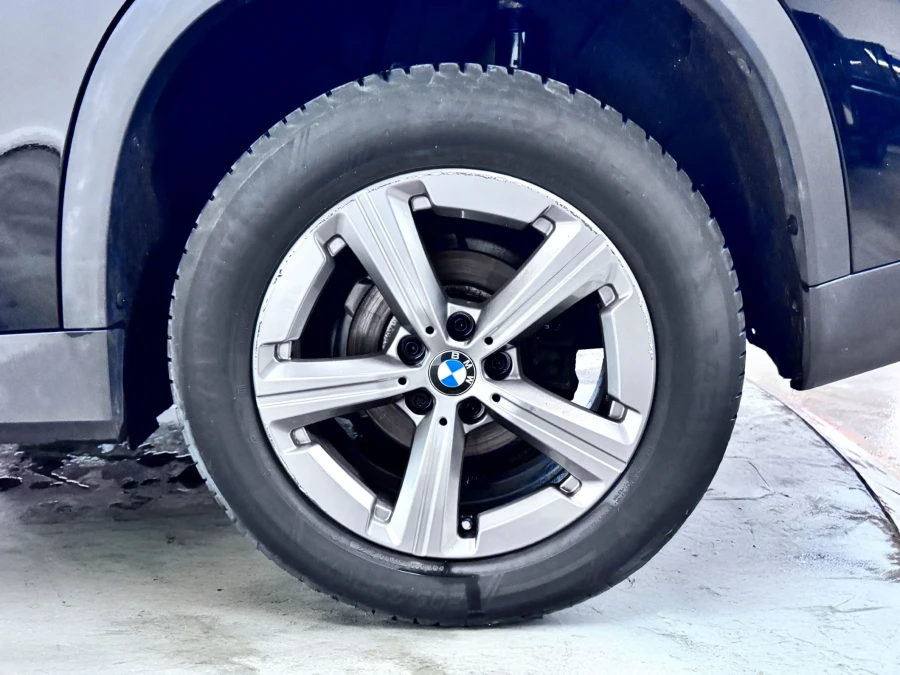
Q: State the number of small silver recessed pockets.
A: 9